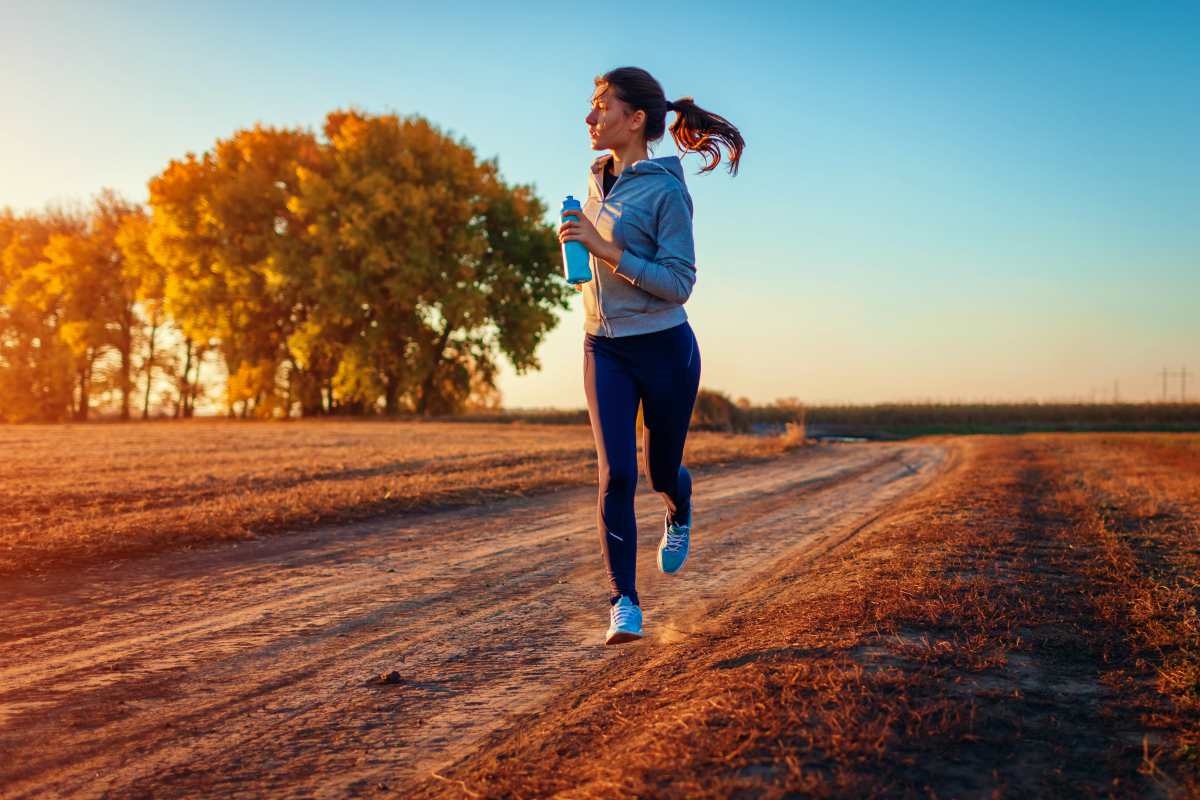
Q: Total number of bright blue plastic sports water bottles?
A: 1